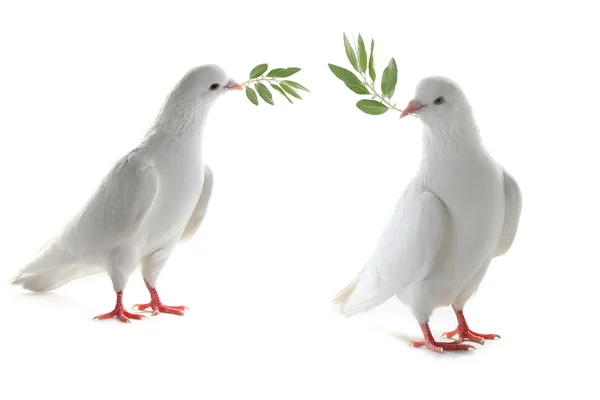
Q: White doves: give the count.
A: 2